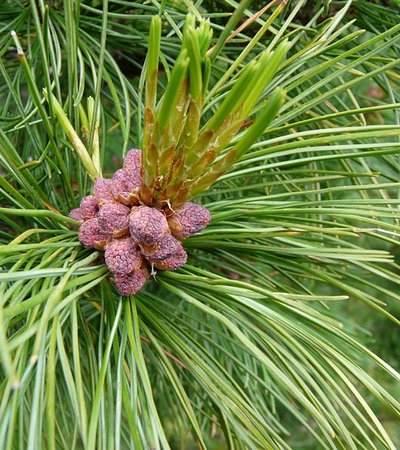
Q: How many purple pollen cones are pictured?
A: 13